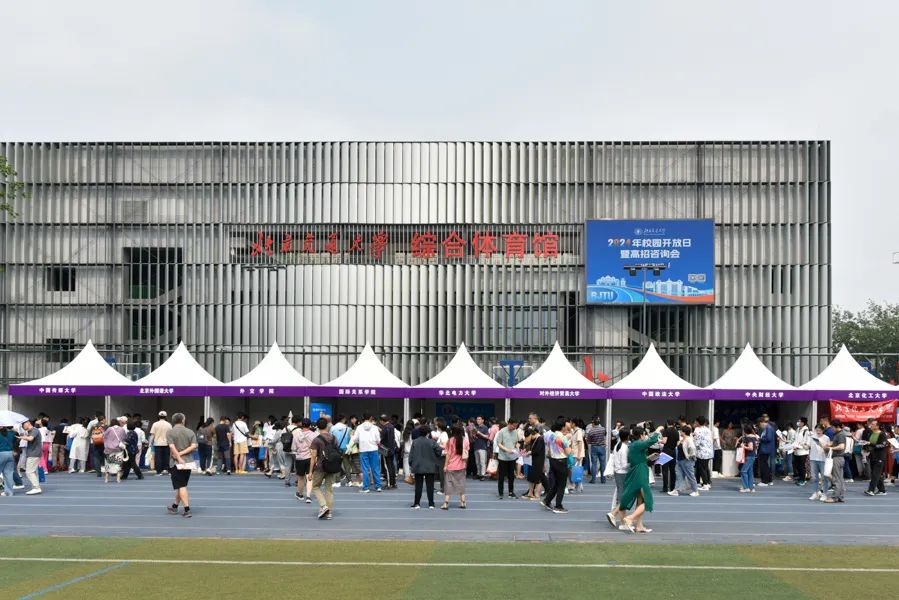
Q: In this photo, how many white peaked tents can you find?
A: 9